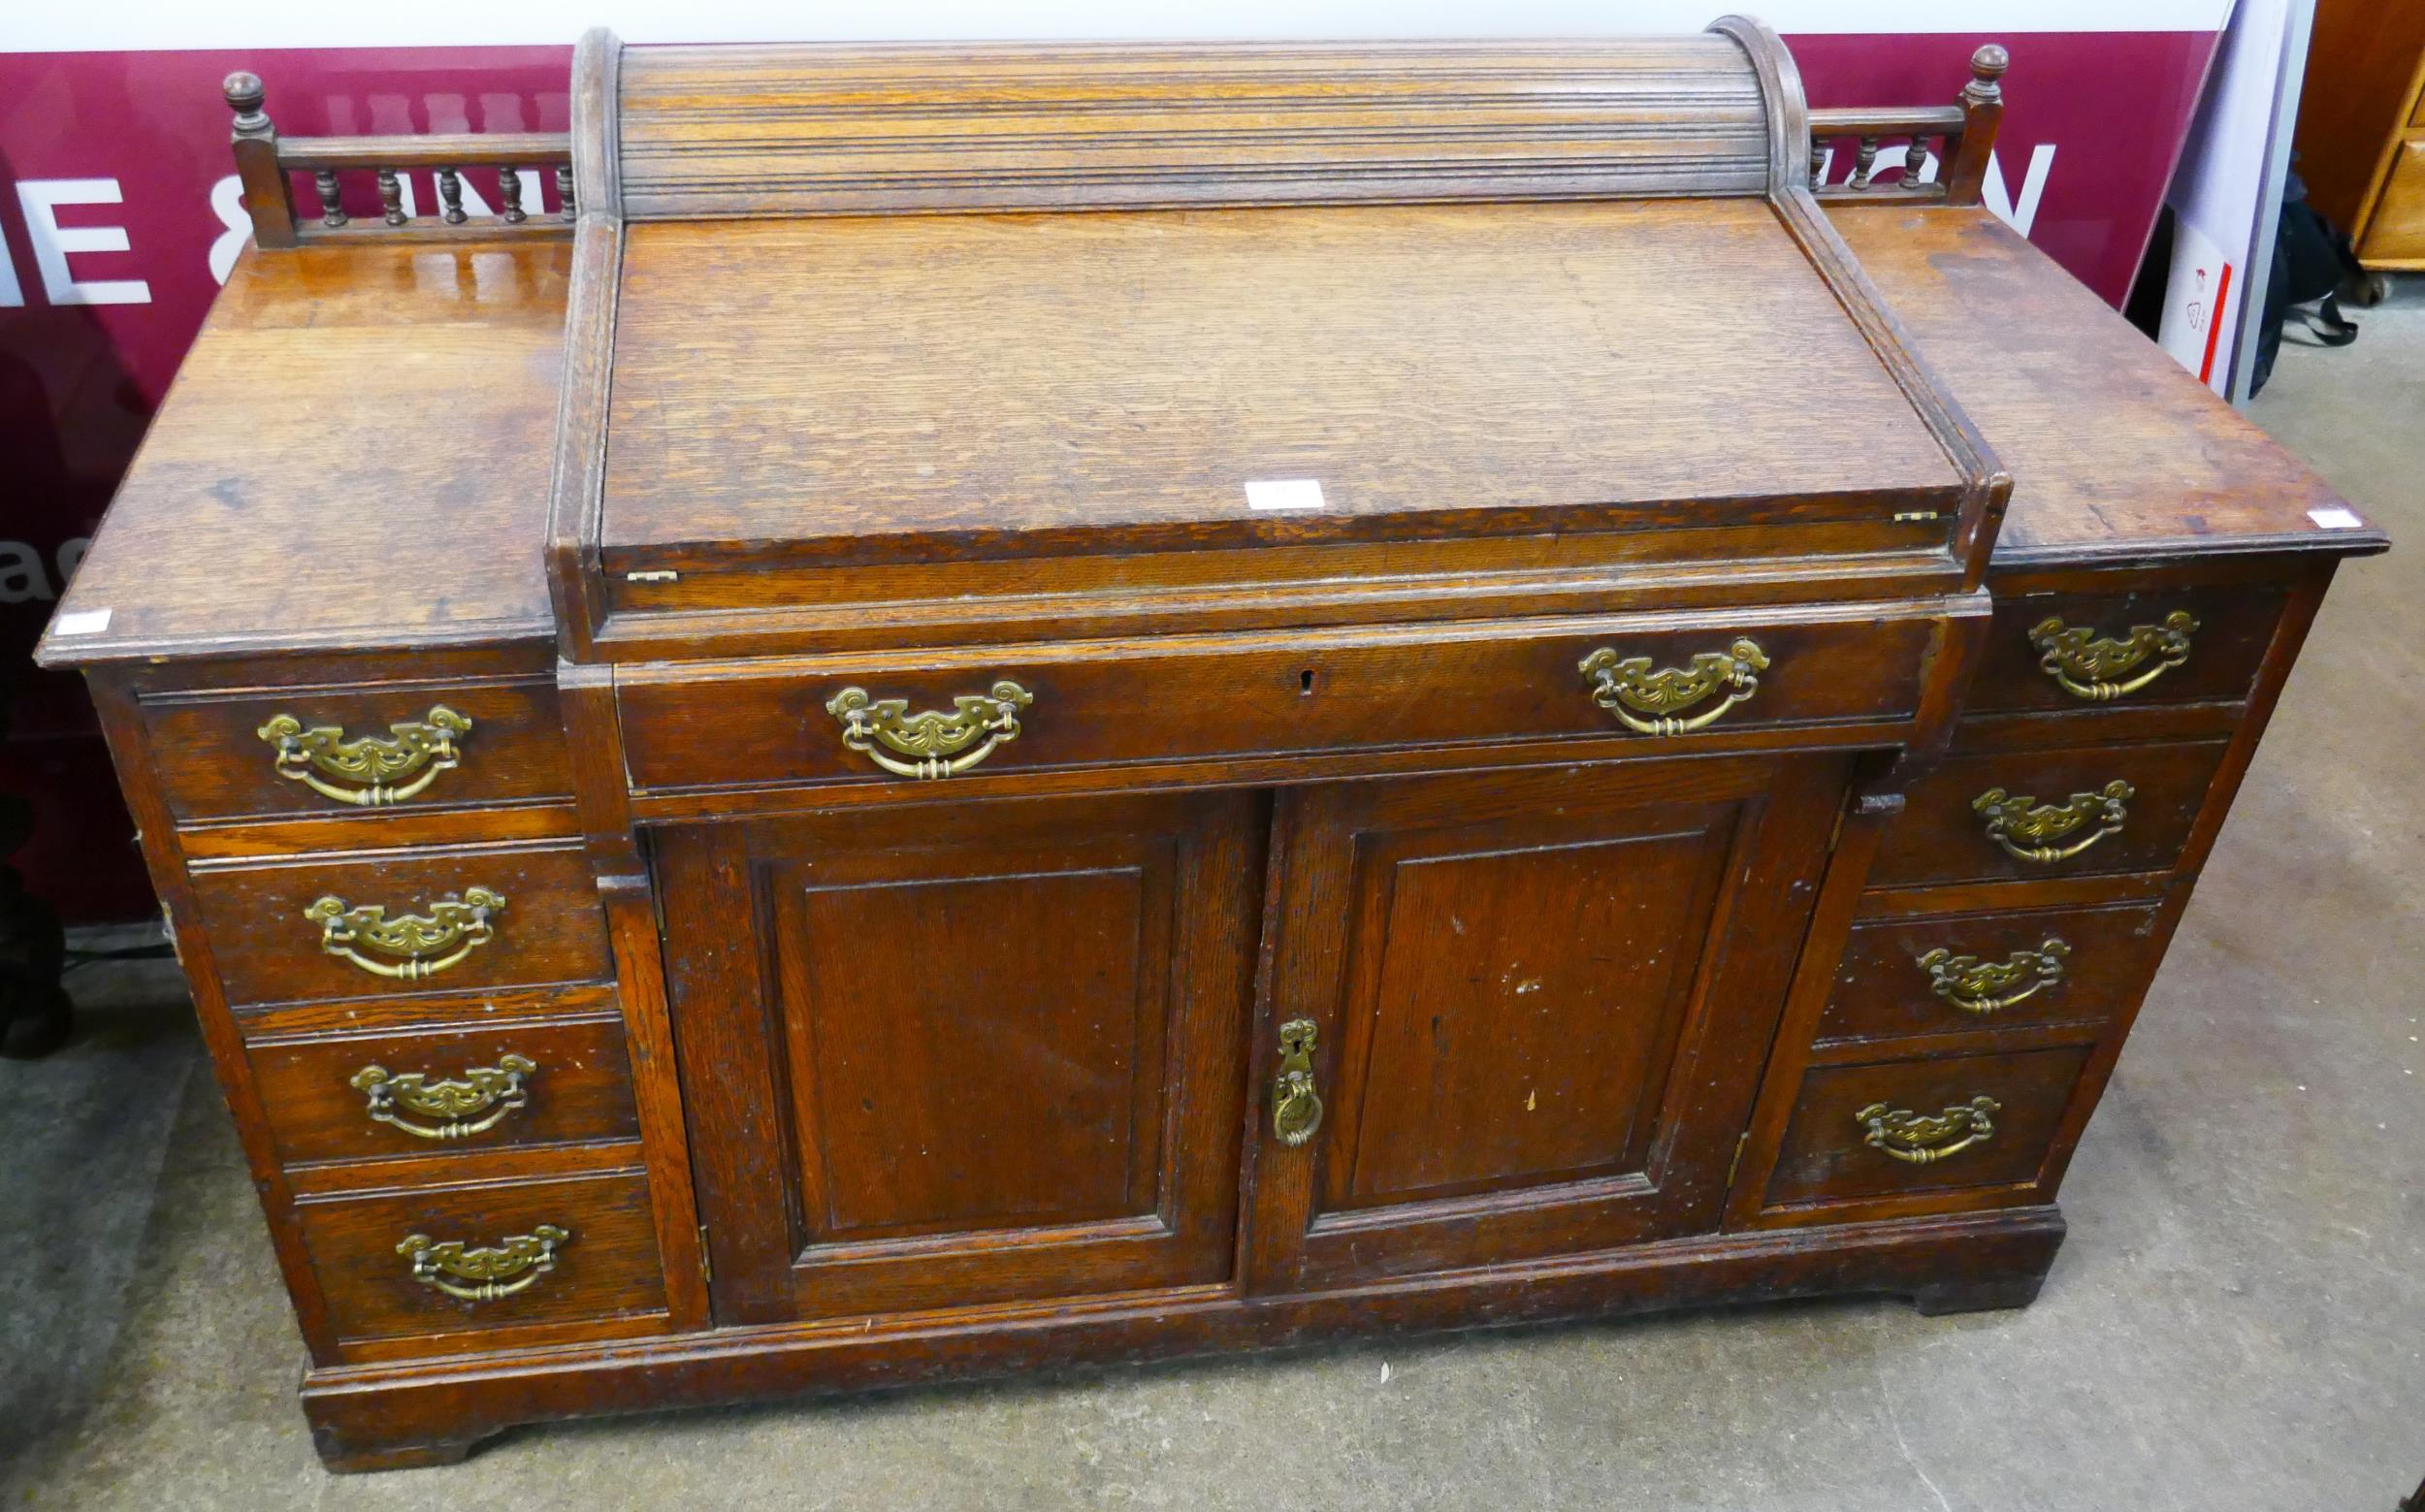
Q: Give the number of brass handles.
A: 11